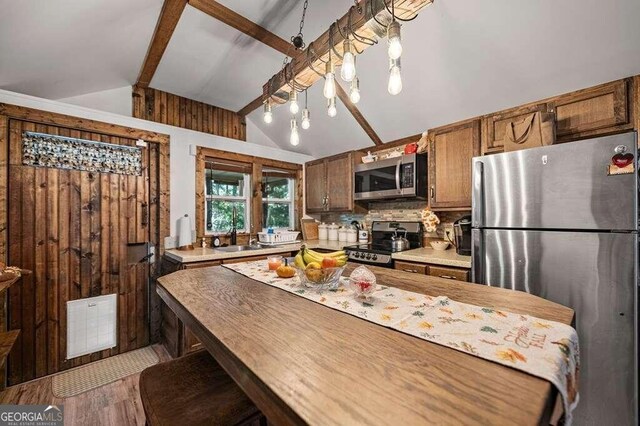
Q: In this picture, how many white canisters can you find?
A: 4